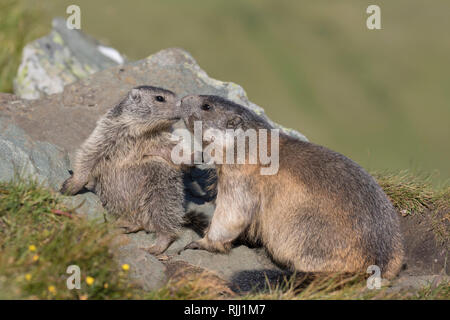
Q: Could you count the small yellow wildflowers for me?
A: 6